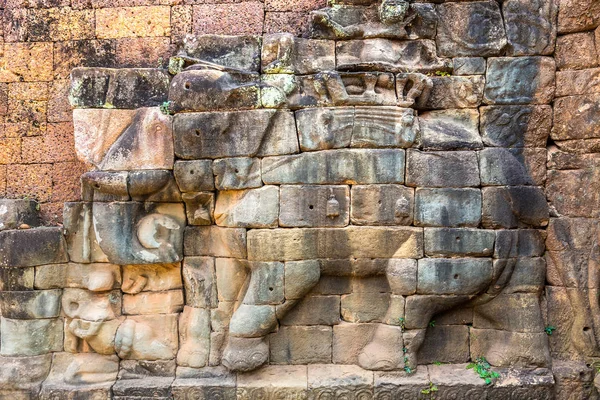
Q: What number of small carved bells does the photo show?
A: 2